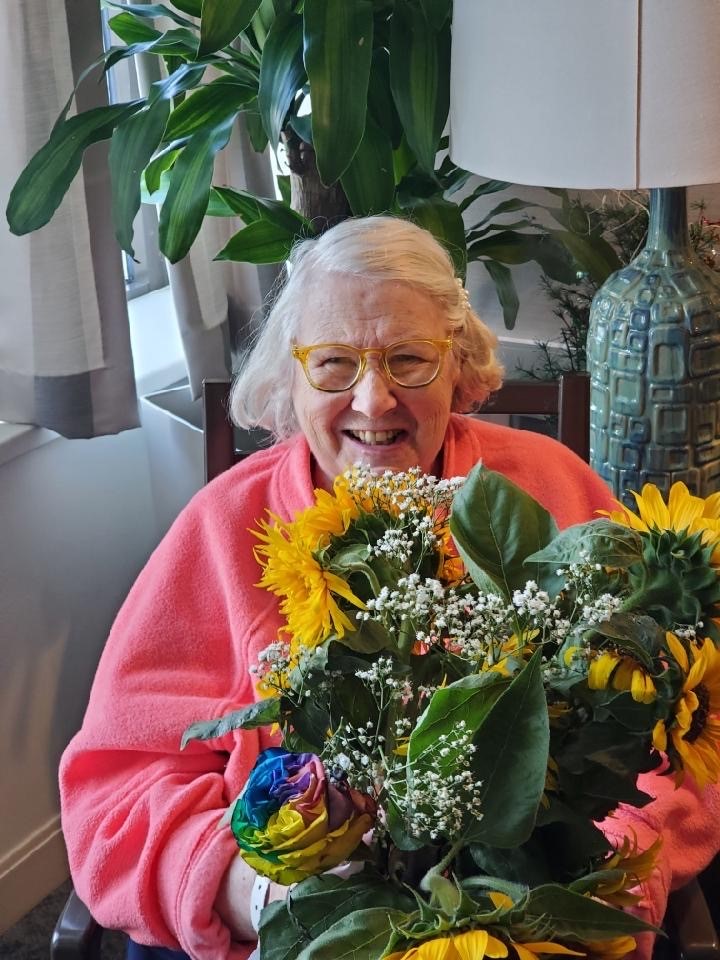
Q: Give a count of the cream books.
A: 0